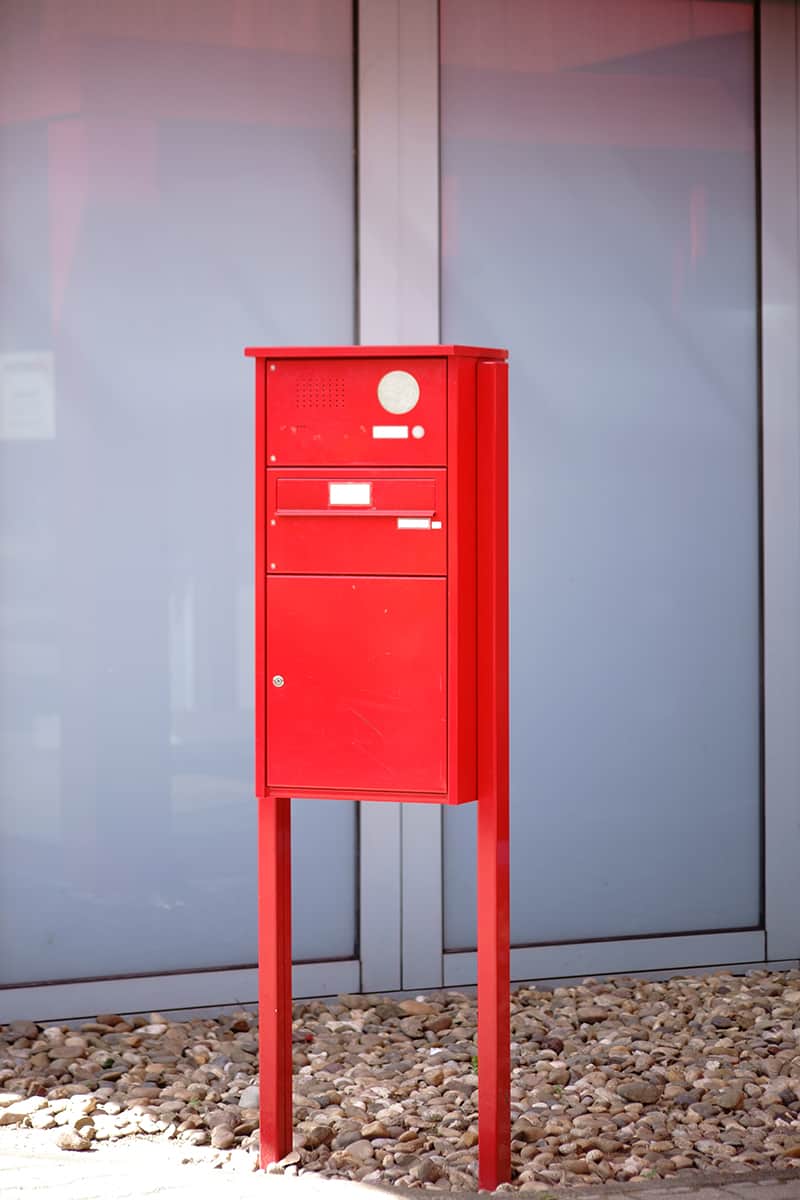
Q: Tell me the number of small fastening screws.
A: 4